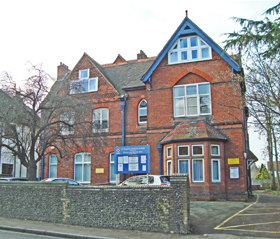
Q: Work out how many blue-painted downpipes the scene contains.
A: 3